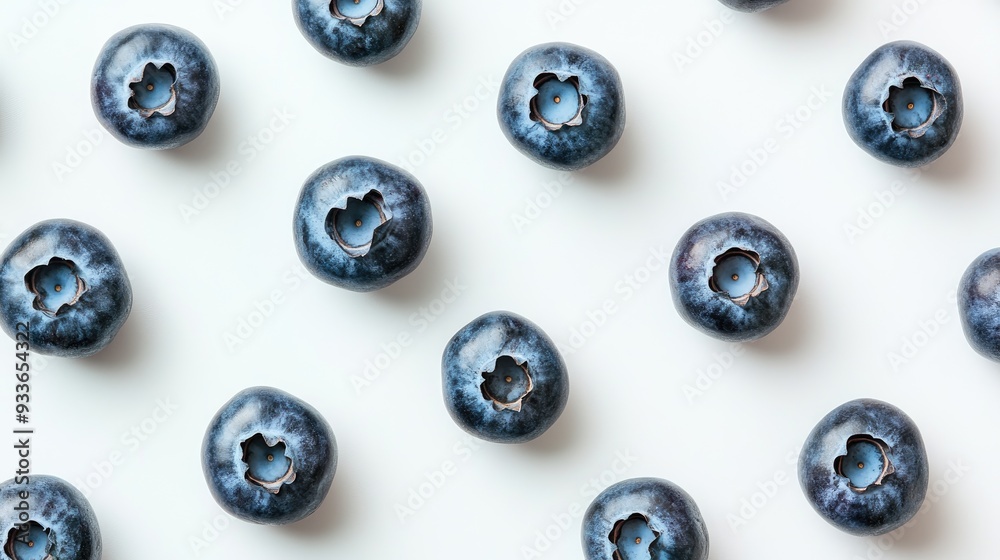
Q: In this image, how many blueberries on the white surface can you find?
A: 14